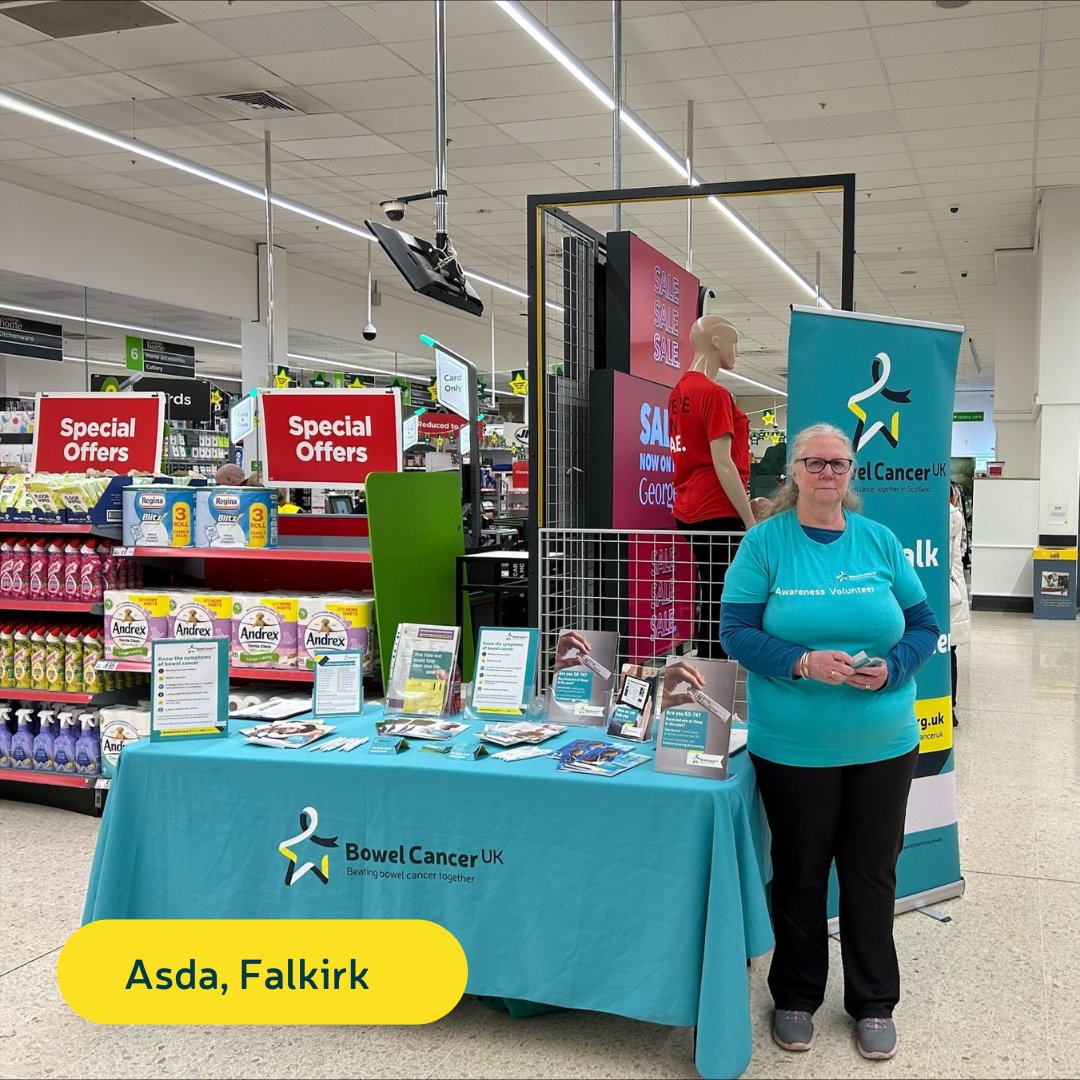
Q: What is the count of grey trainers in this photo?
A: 2